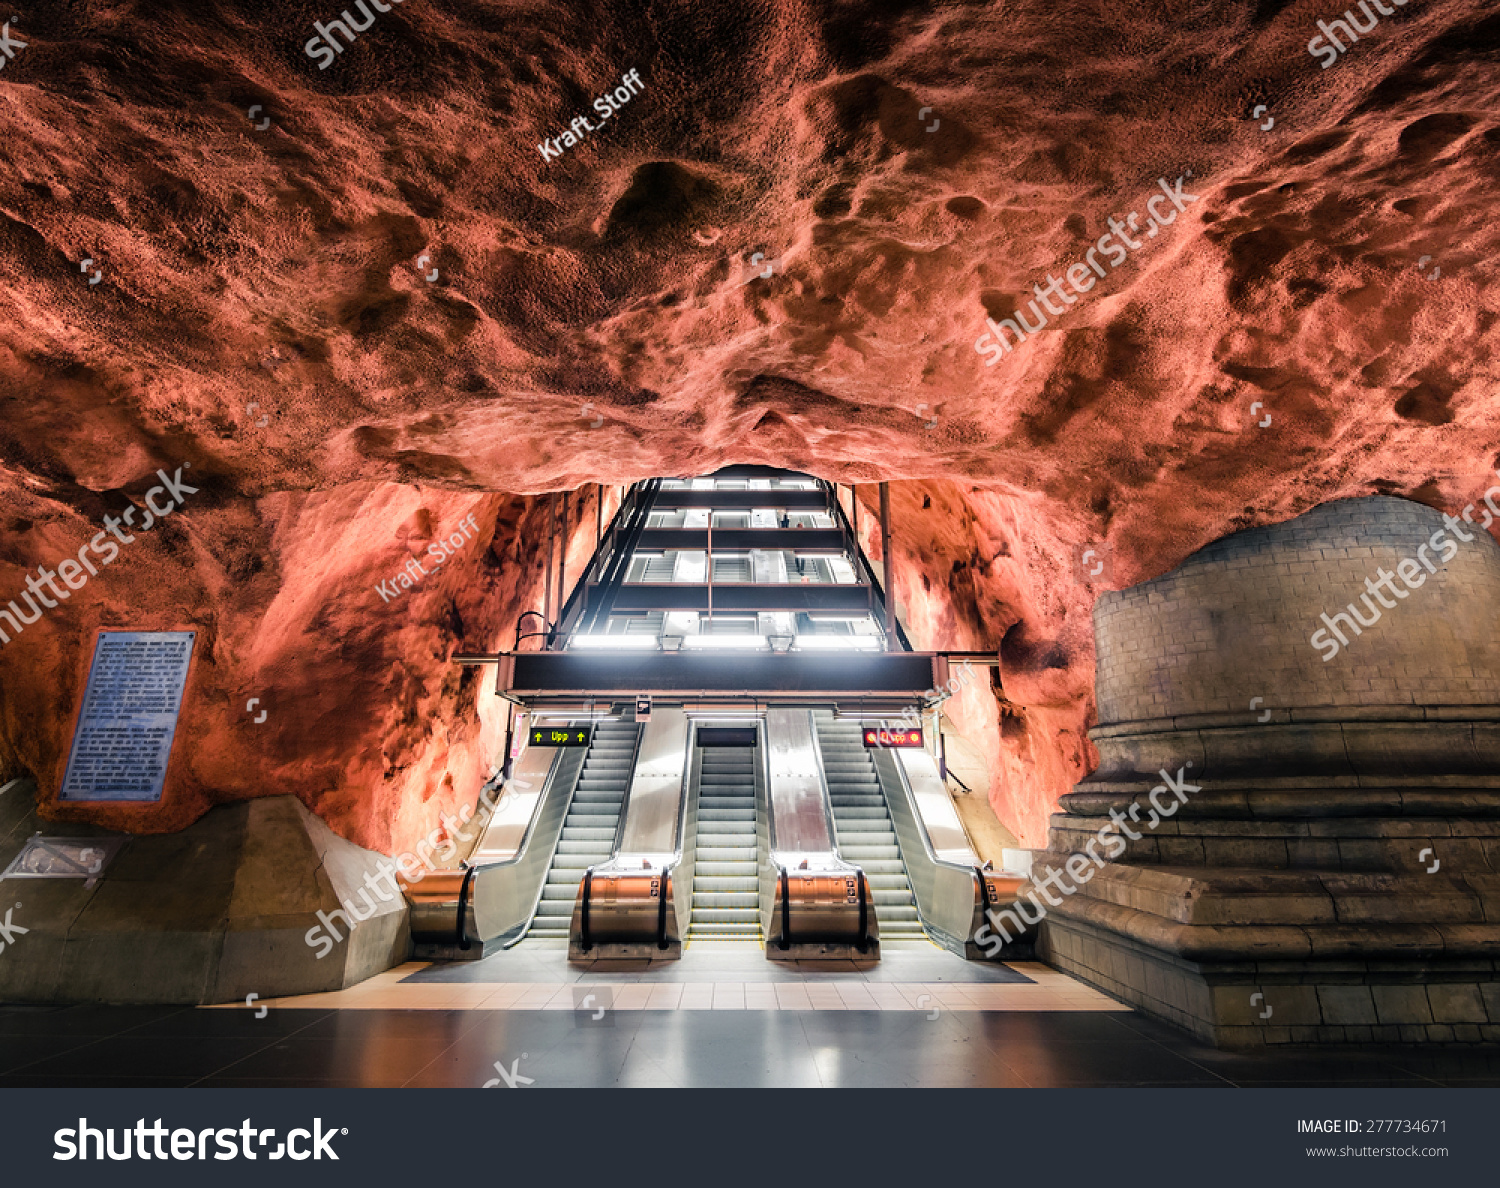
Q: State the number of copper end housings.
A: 4